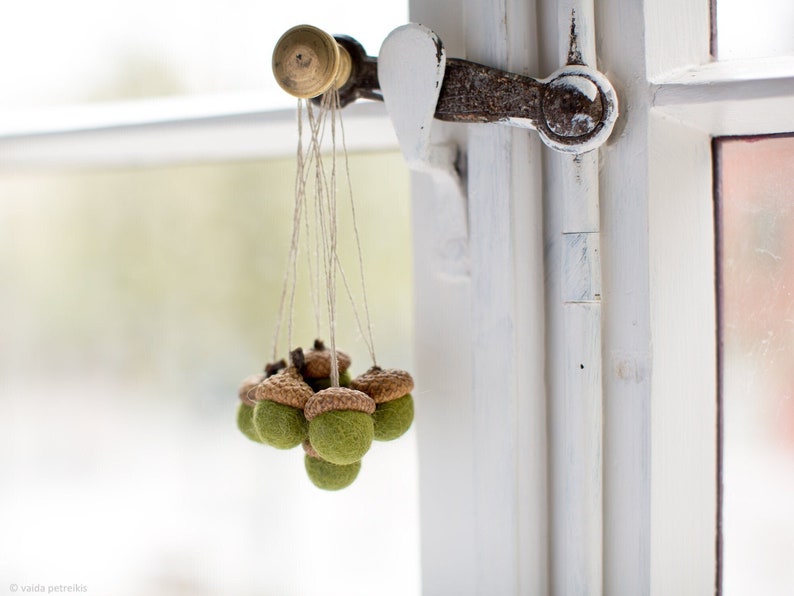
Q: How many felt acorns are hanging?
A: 6